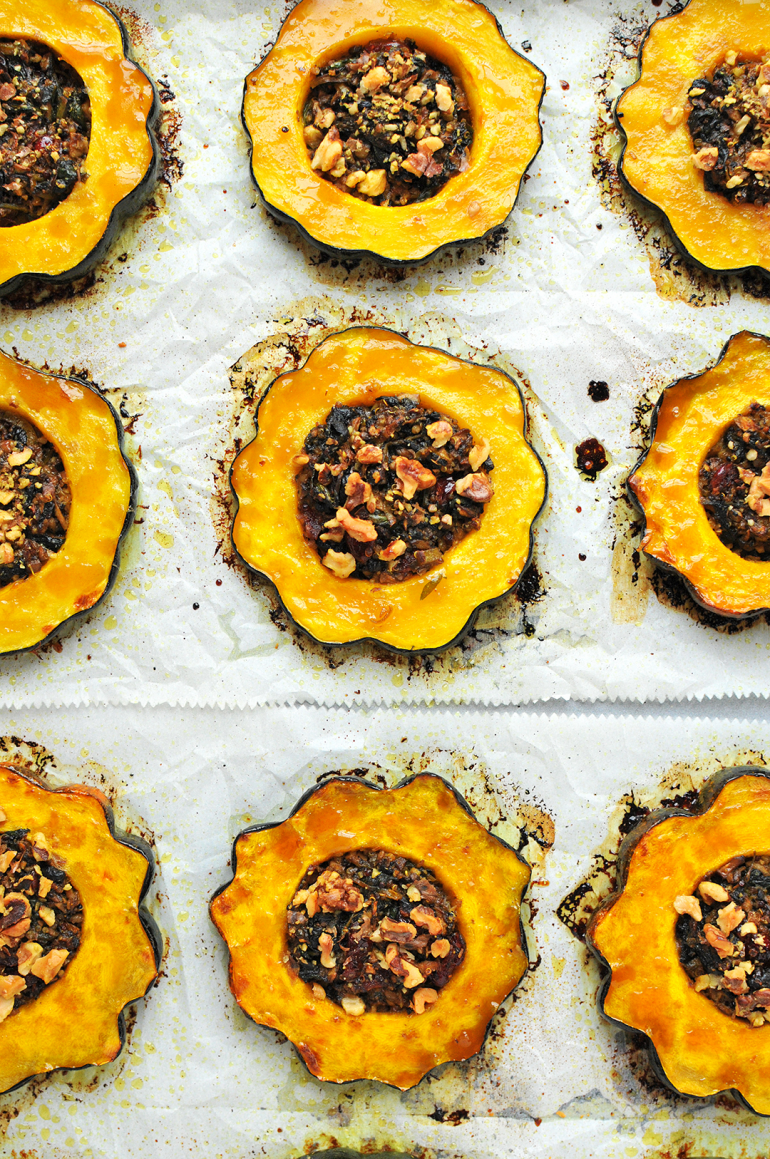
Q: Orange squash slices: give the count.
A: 9